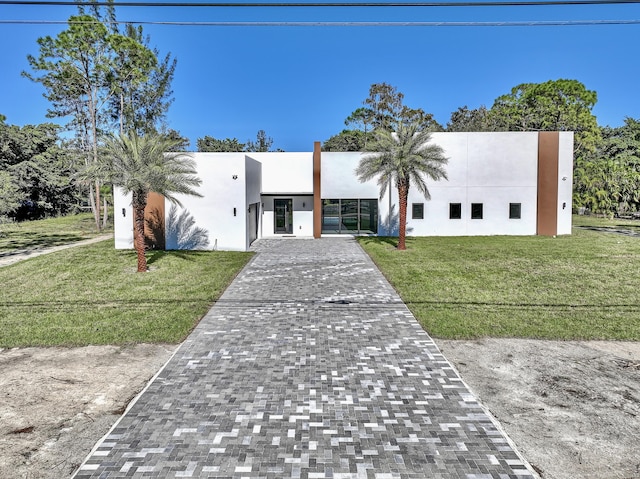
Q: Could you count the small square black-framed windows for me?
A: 4